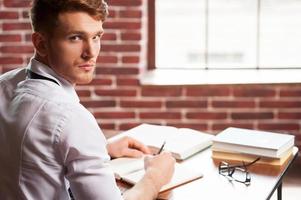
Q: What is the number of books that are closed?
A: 2